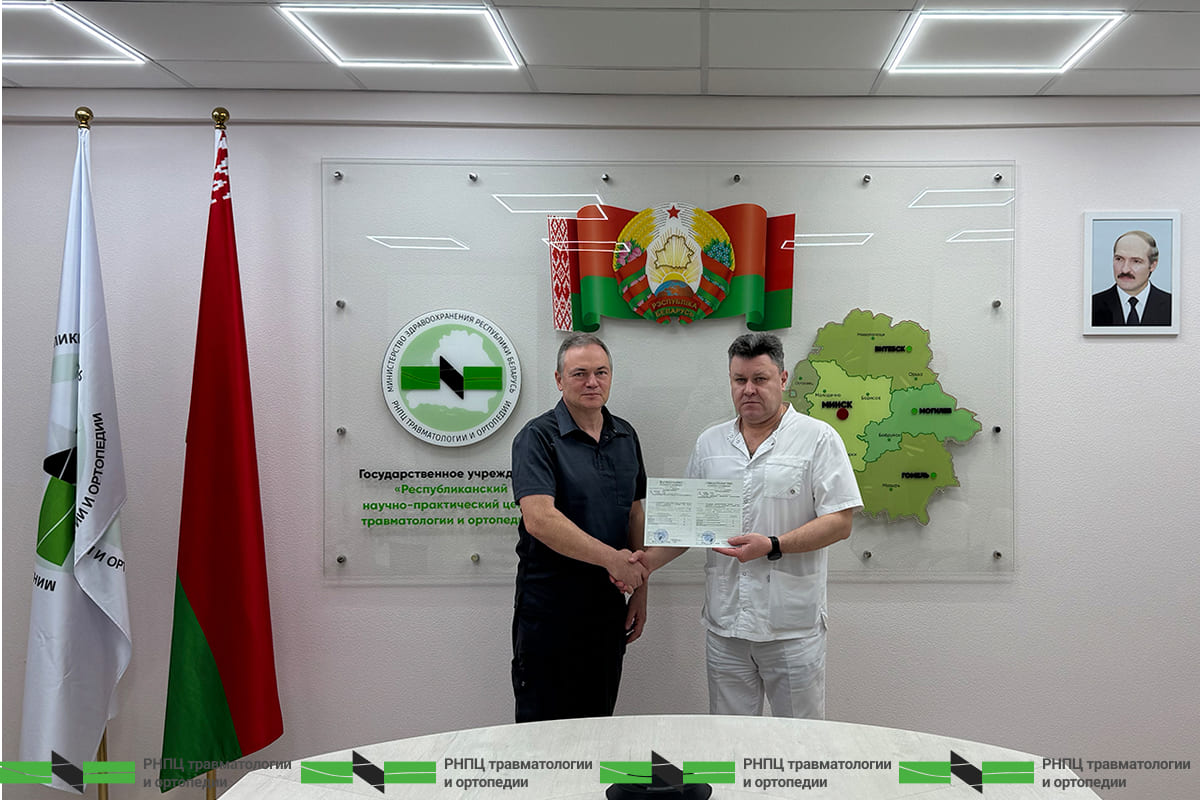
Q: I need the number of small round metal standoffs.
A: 14